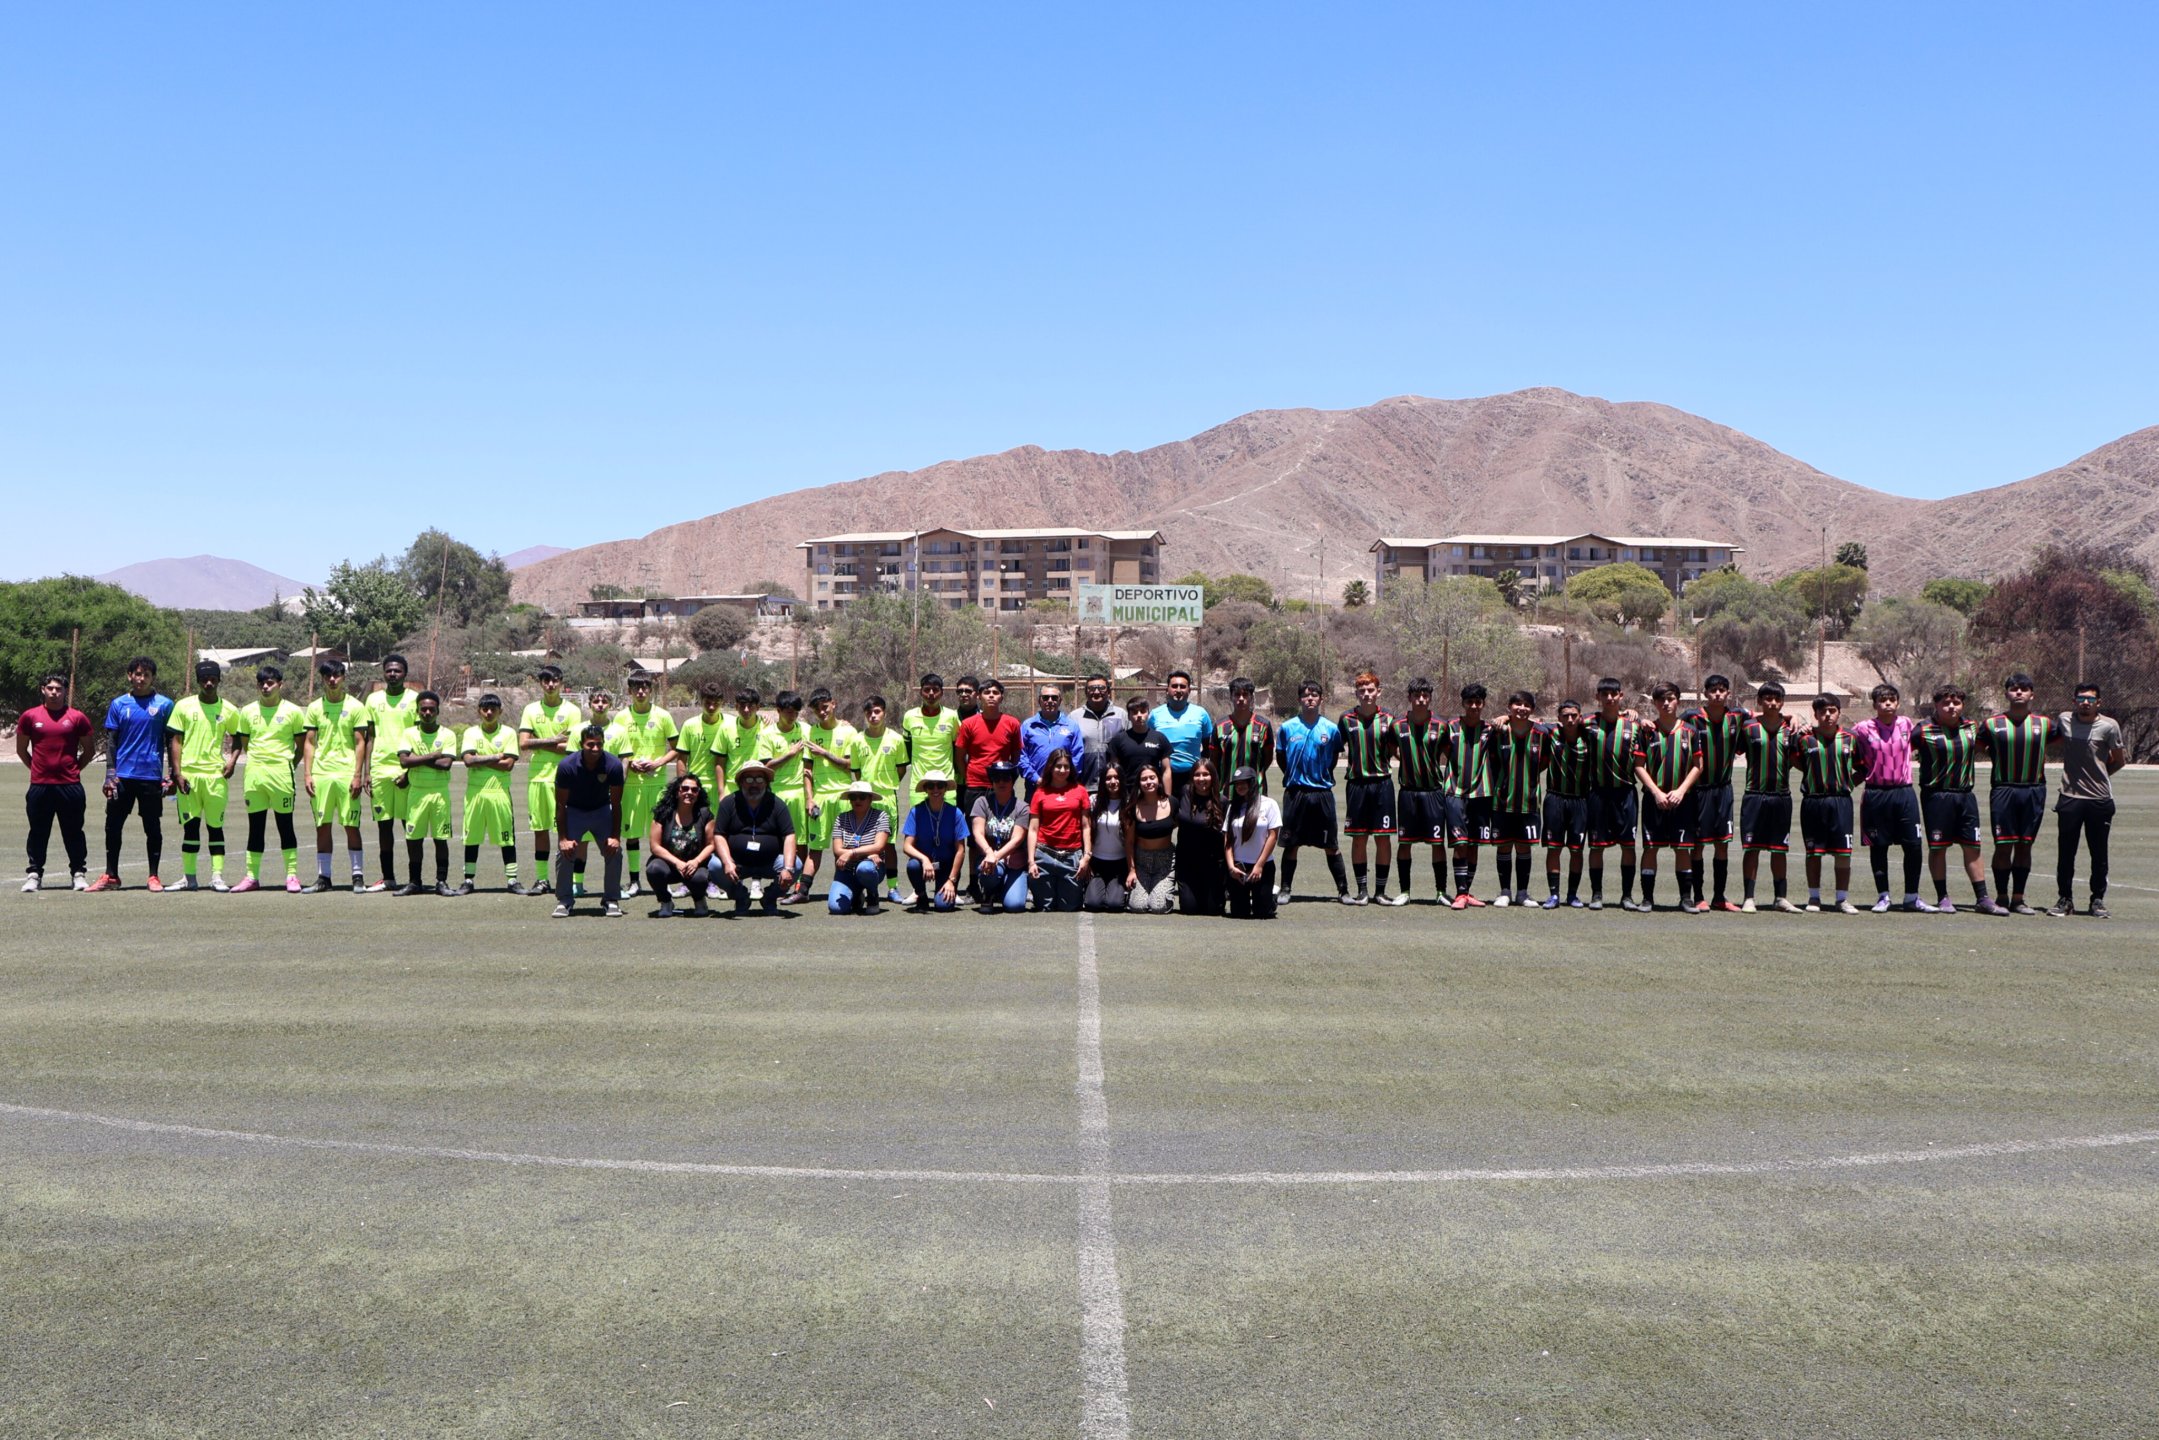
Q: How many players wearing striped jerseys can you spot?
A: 13